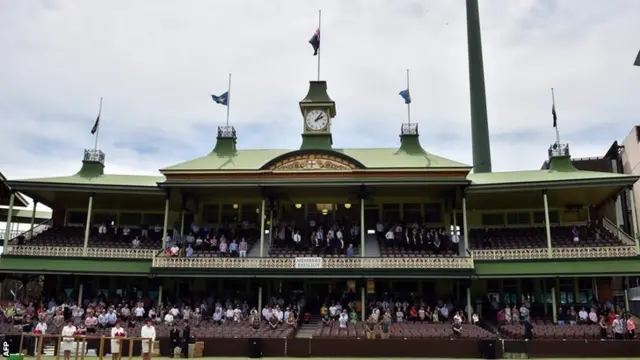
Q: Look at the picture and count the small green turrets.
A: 4